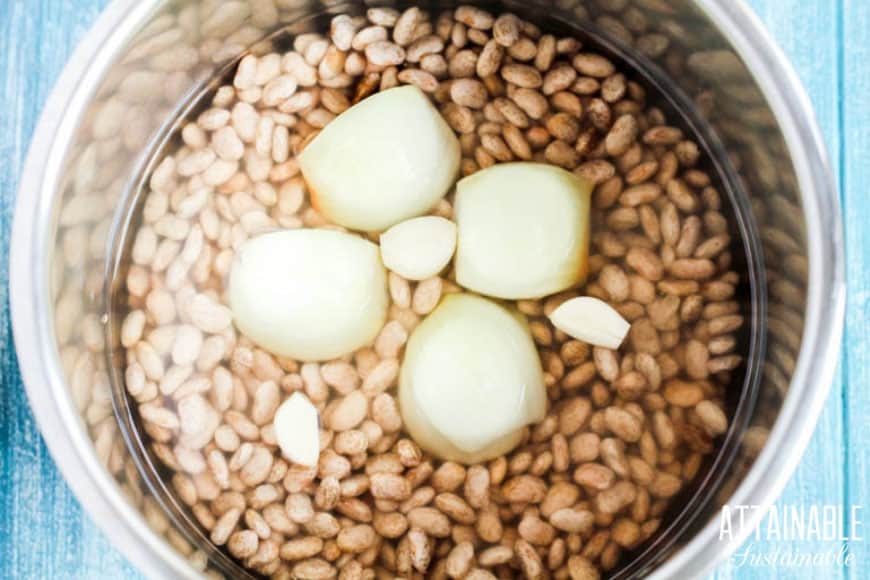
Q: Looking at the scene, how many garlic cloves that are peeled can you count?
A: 3